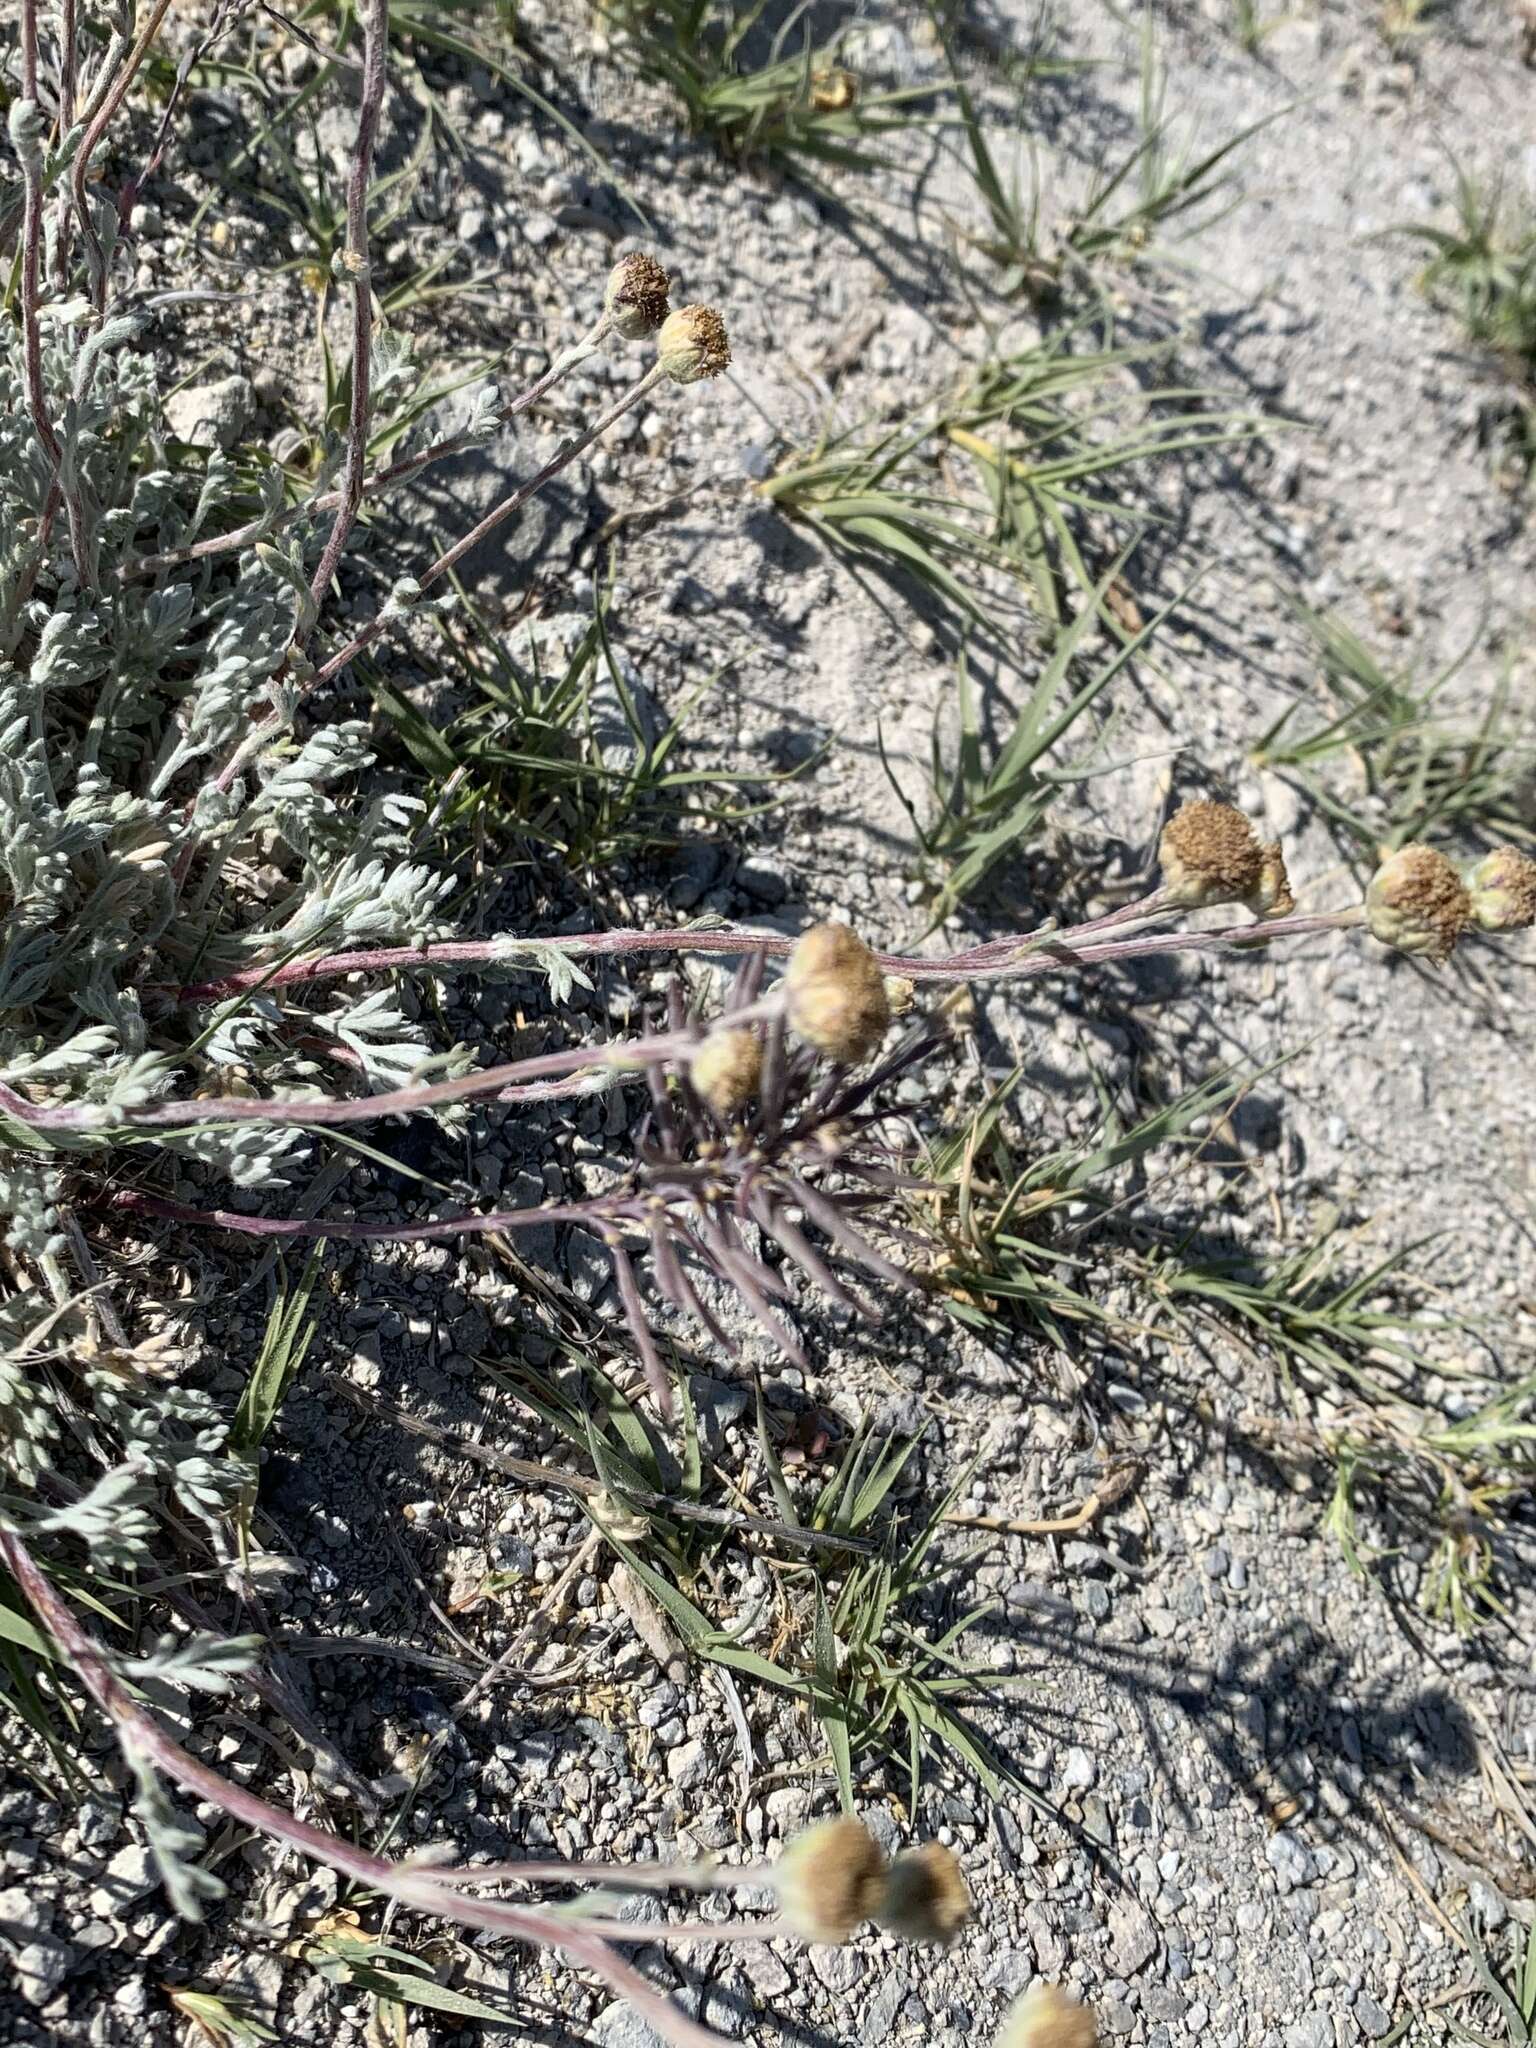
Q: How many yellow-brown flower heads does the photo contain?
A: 11